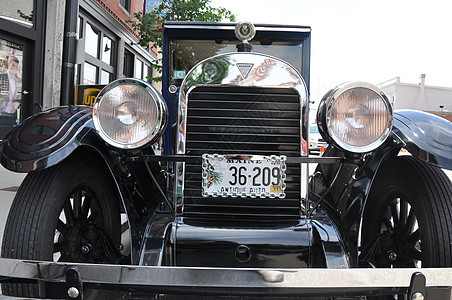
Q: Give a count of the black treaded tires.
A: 2